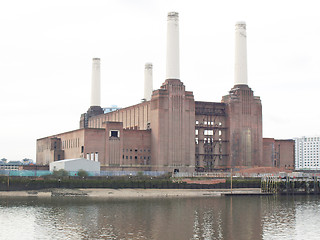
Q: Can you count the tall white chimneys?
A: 4